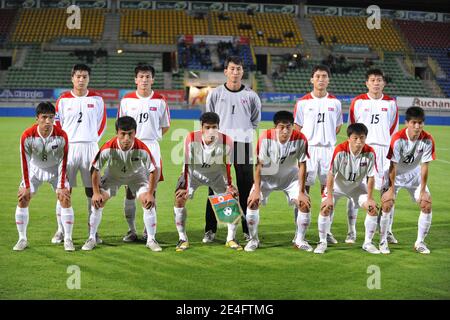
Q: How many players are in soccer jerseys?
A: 11